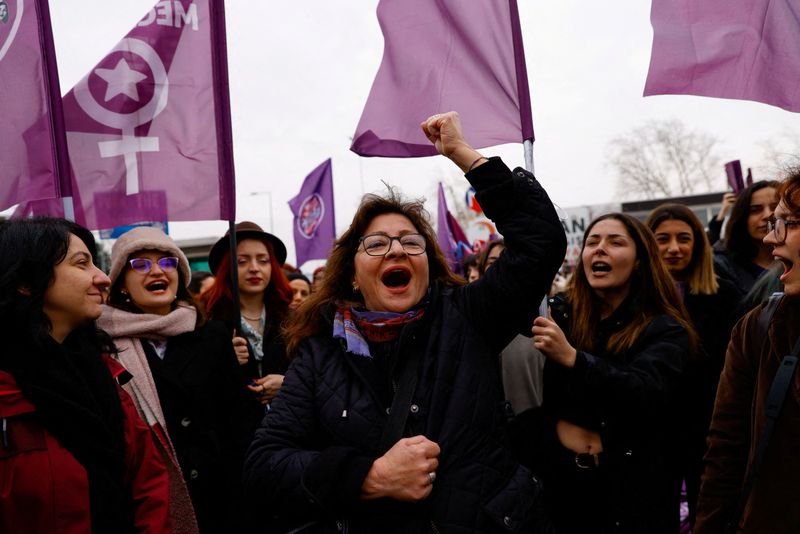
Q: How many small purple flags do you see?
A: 2